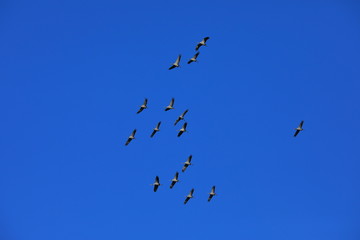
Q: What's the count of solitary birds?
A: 1